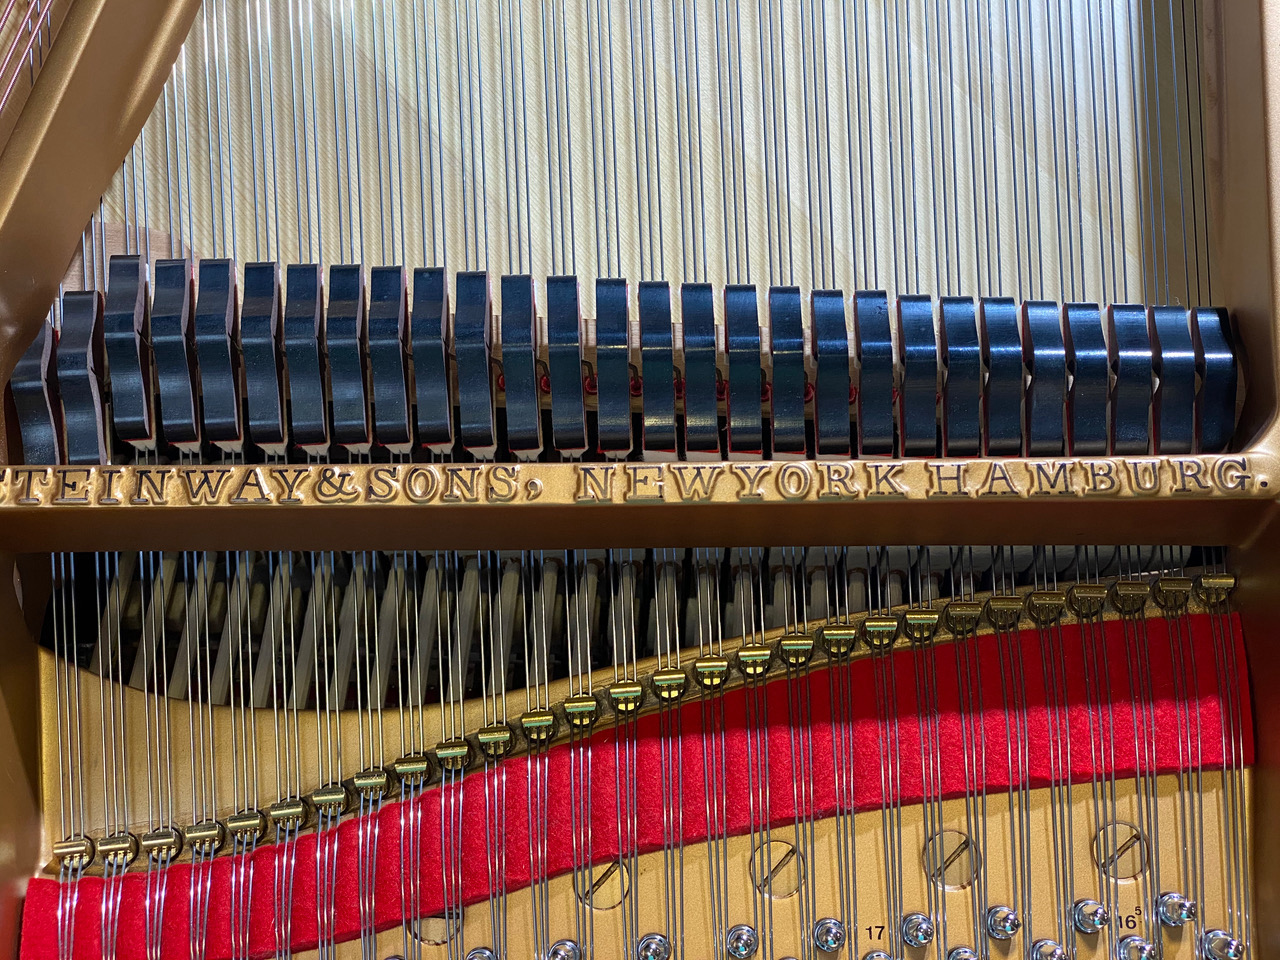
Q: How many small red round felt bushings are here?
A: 11